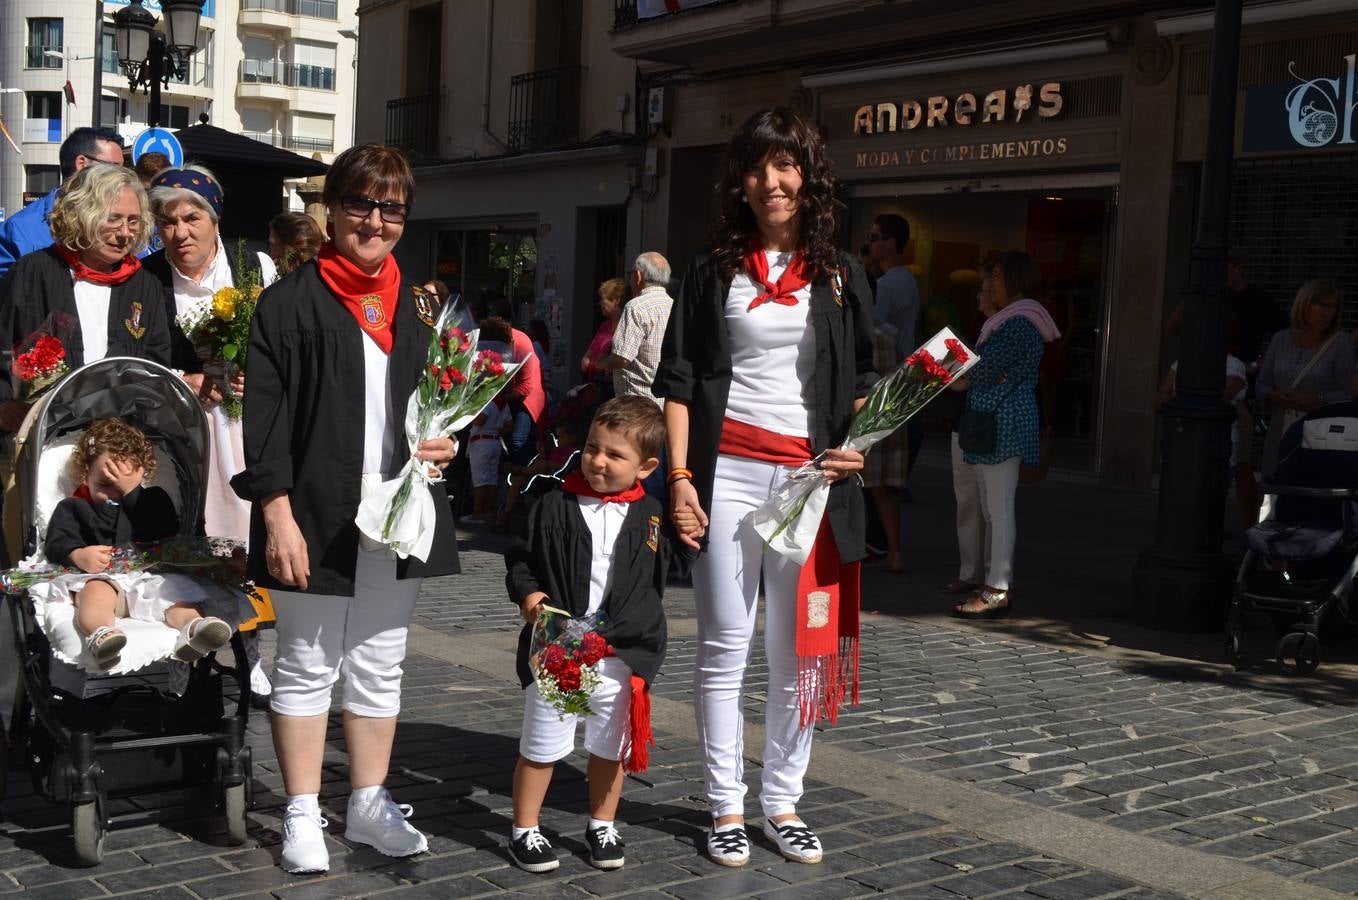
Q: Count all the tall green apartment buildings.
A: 0